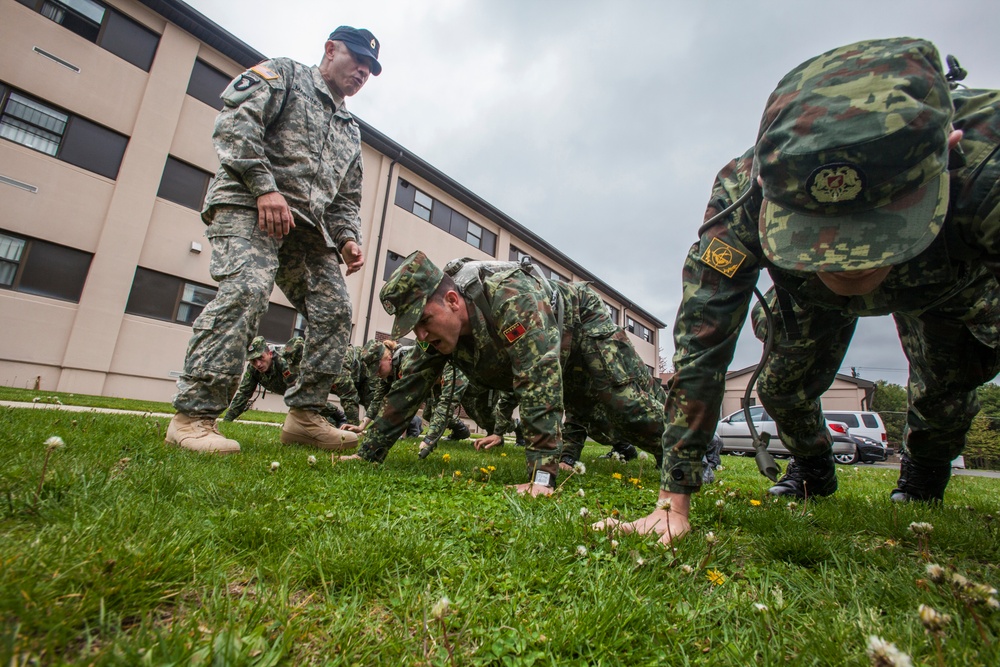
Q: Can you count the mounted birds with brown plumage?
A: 0